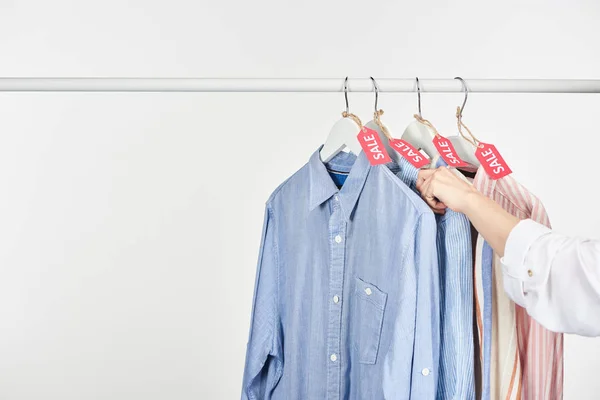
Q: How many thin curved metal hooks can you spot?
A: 4